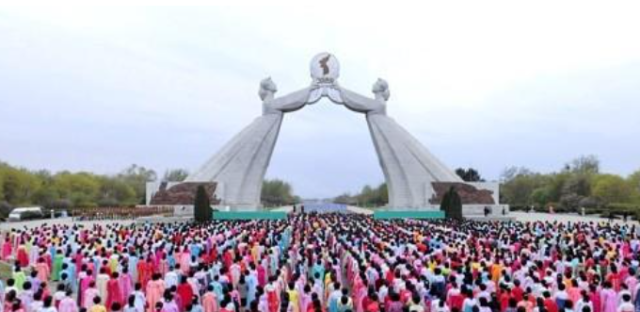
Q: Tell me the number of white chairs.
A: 0